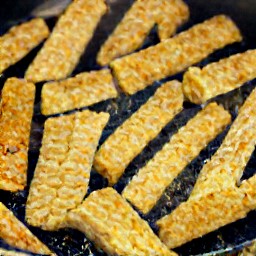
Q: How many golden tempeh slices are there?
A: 14